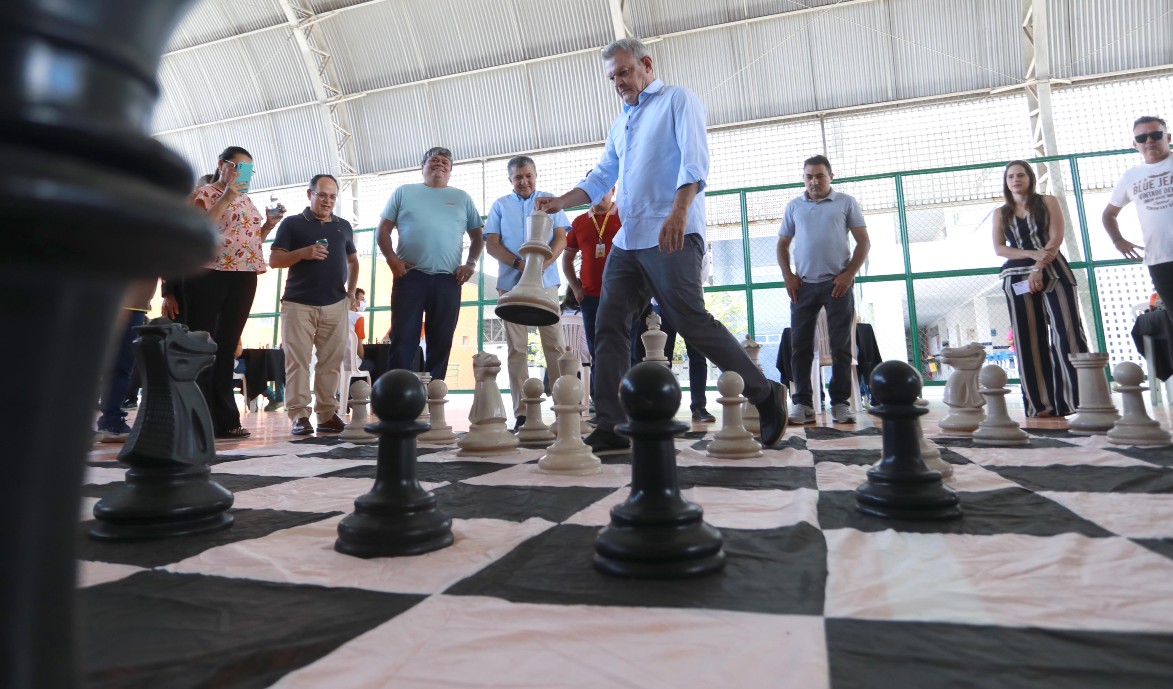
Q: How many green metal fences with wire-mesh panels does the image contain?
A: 1